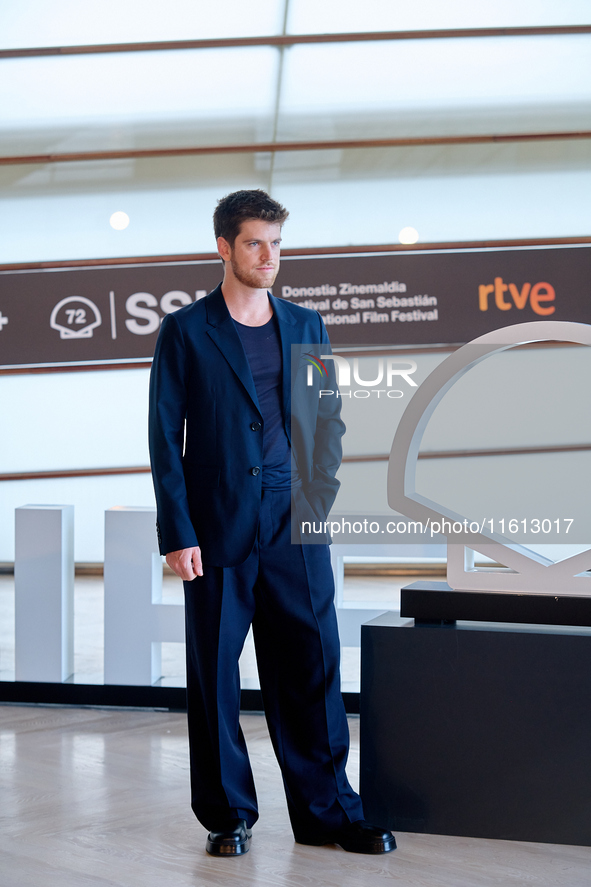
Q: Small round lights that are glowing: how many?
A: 2